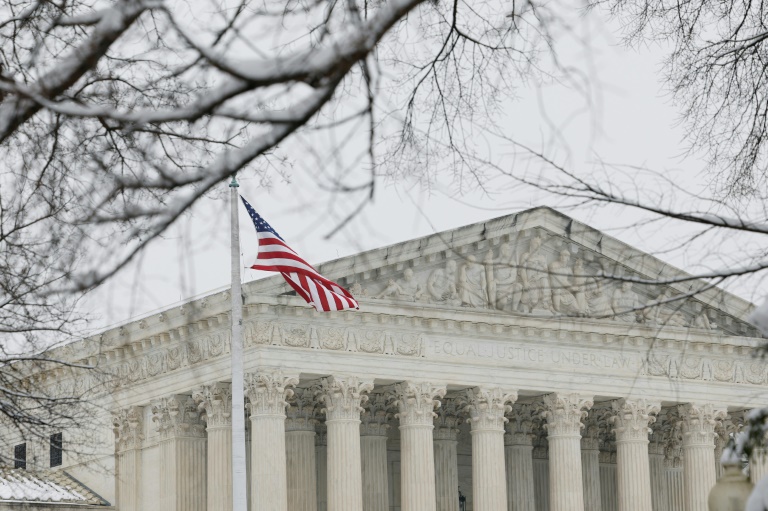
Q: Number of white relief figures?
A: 9